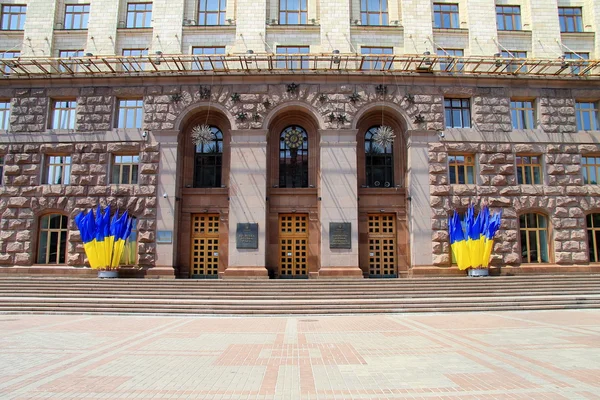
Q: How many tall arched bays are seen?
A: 3